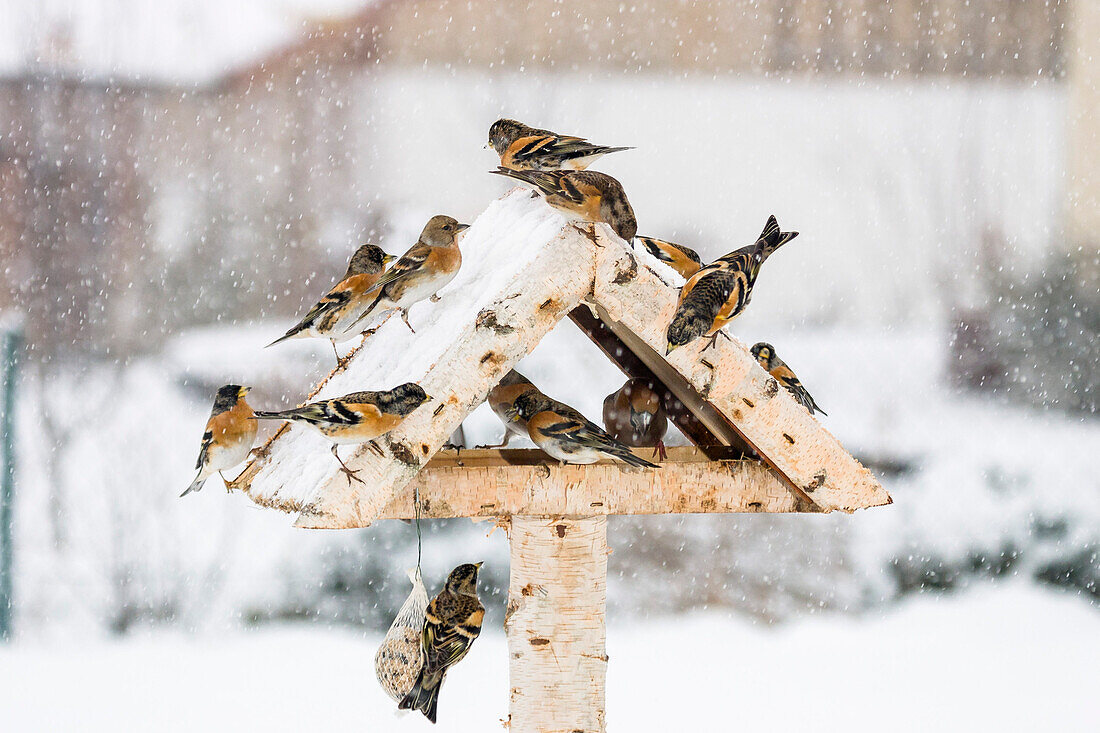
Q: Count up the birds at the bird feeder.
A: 13